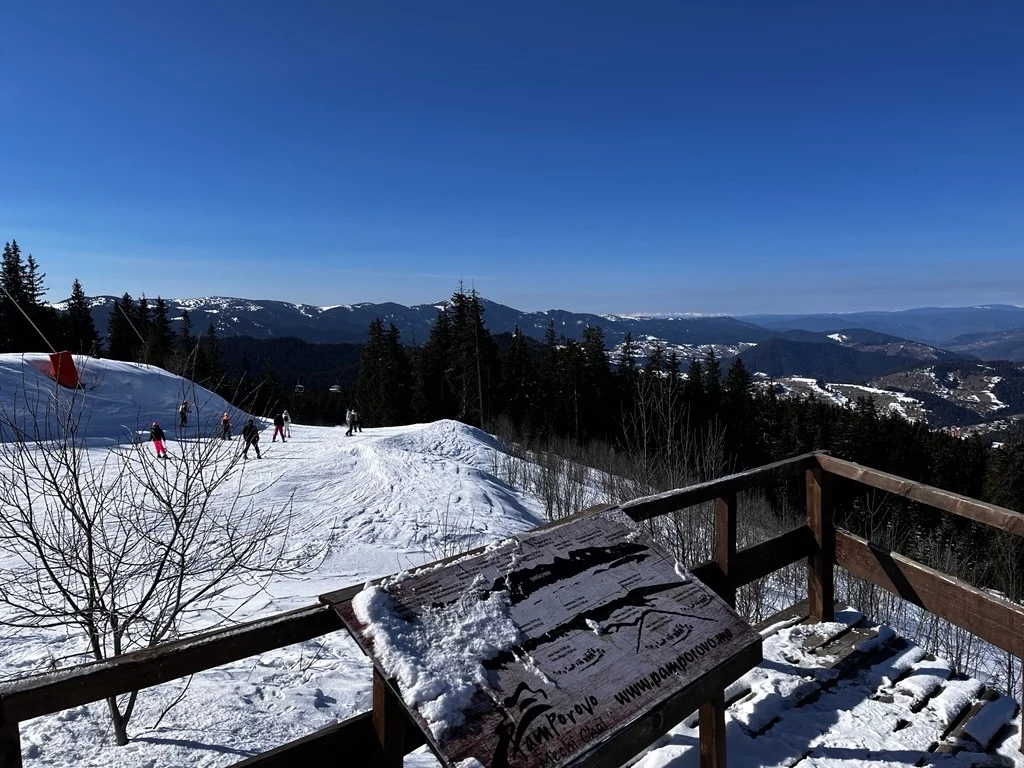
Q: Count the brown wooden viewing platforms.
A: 1